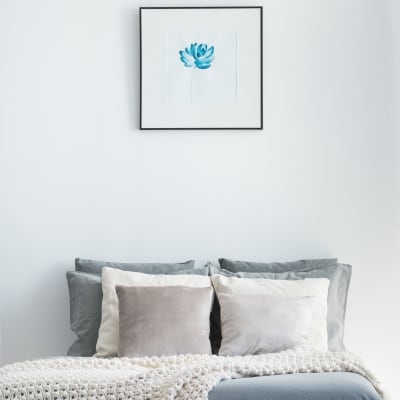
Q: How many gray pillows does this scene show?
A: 4